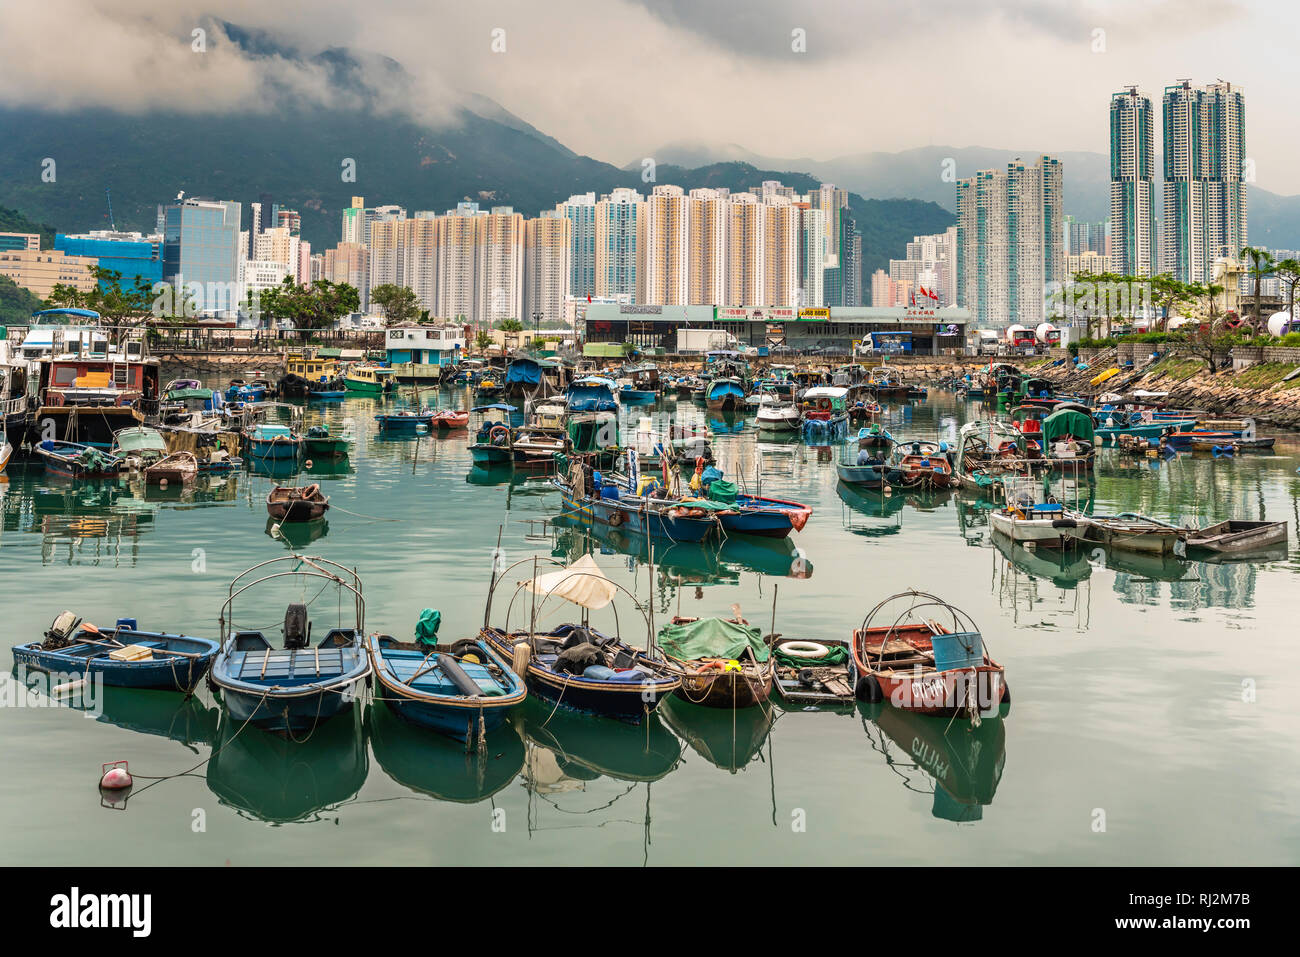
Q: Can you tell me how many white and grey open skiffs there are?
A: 3